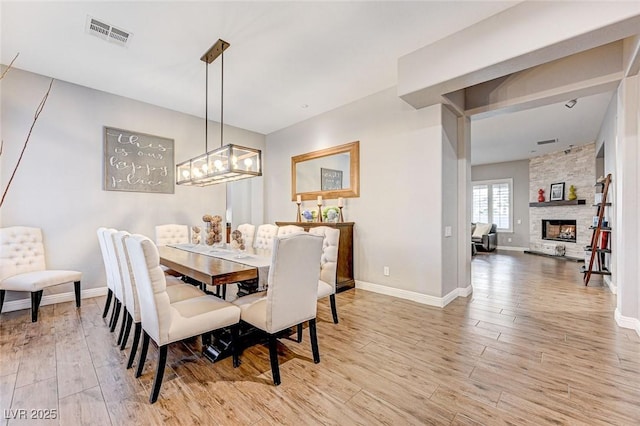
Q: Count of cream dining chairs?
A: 11